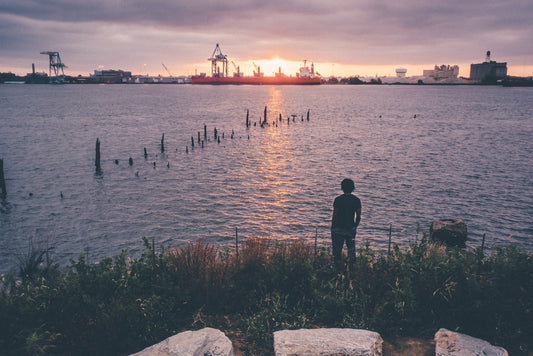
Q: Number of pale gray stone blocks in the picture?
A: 3